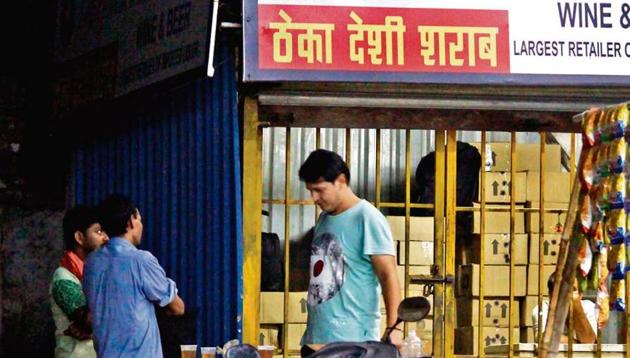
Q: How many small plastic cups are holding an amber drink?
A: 3